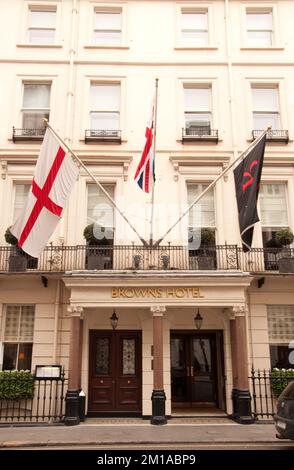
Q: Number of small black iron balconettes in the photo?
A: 4